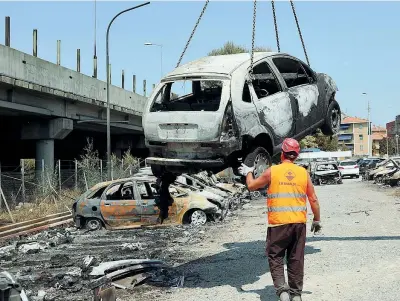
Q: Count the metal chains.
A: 4